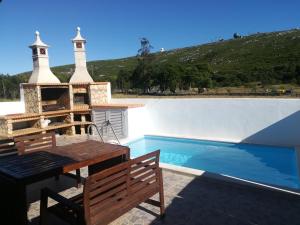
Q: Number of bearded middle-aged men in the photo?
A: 0